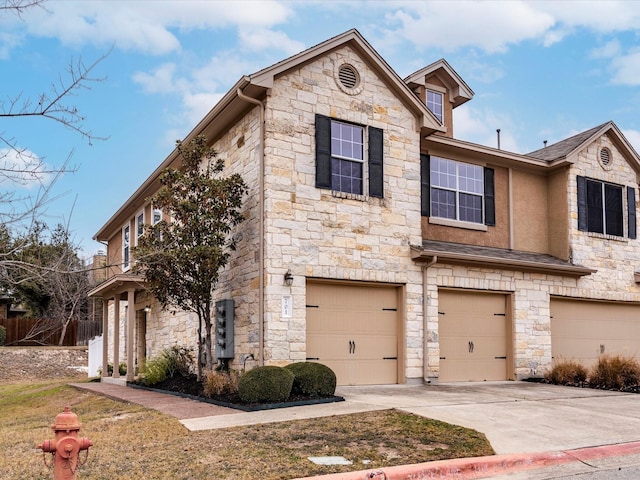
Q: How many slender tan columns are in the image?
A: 3